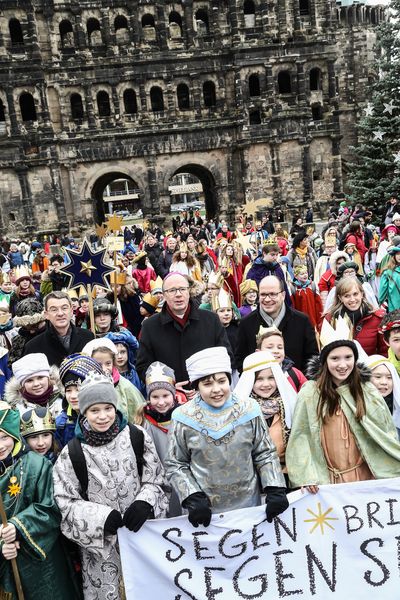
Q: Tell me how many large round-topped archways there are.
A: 2